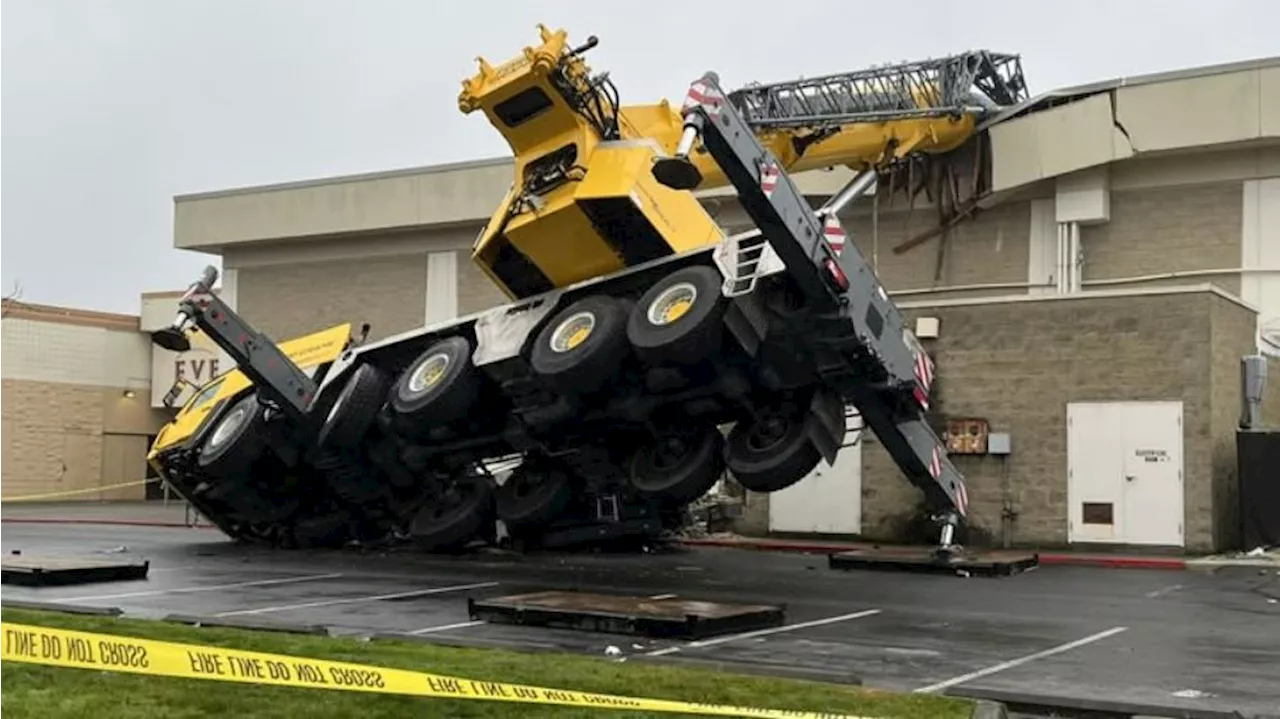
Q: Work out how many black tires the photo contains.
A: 9